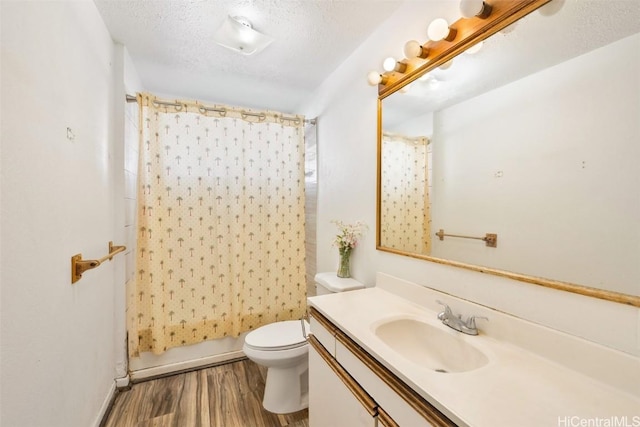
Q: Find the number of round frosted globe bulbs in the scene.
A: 5